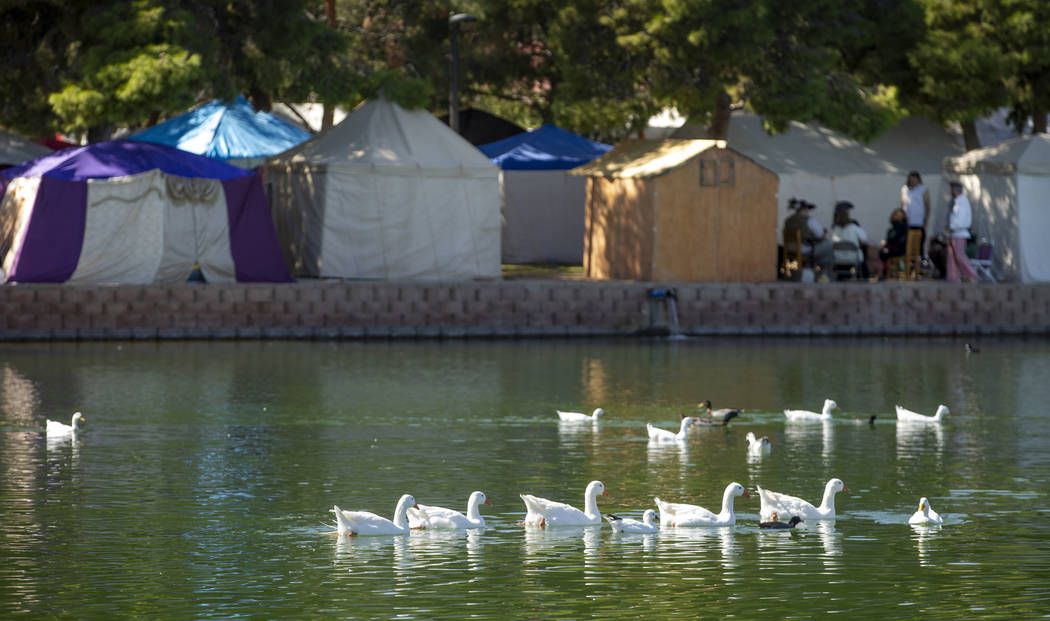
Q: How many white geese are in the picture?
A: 13